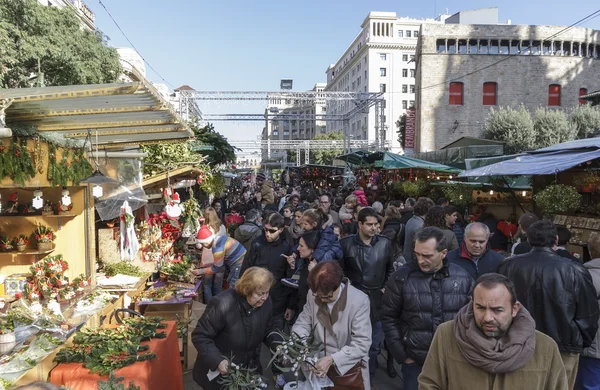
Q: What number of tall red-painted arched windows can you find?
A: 4